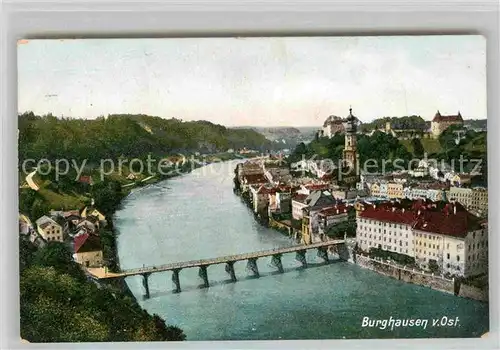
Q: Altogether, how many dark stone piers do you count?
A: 8